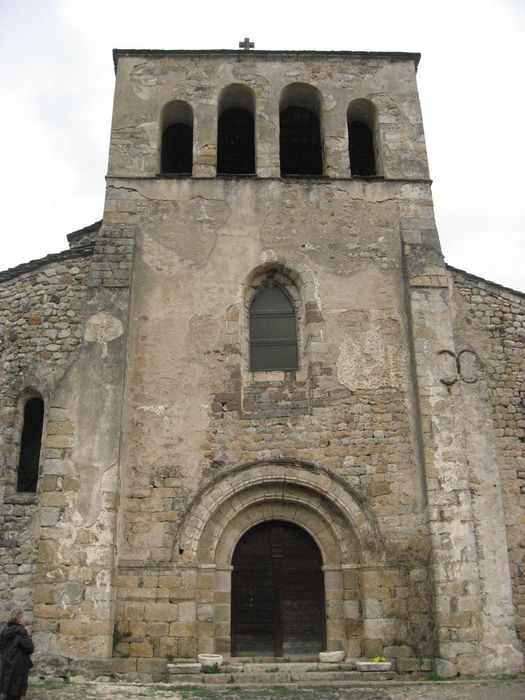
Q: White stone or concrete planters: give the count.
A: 4